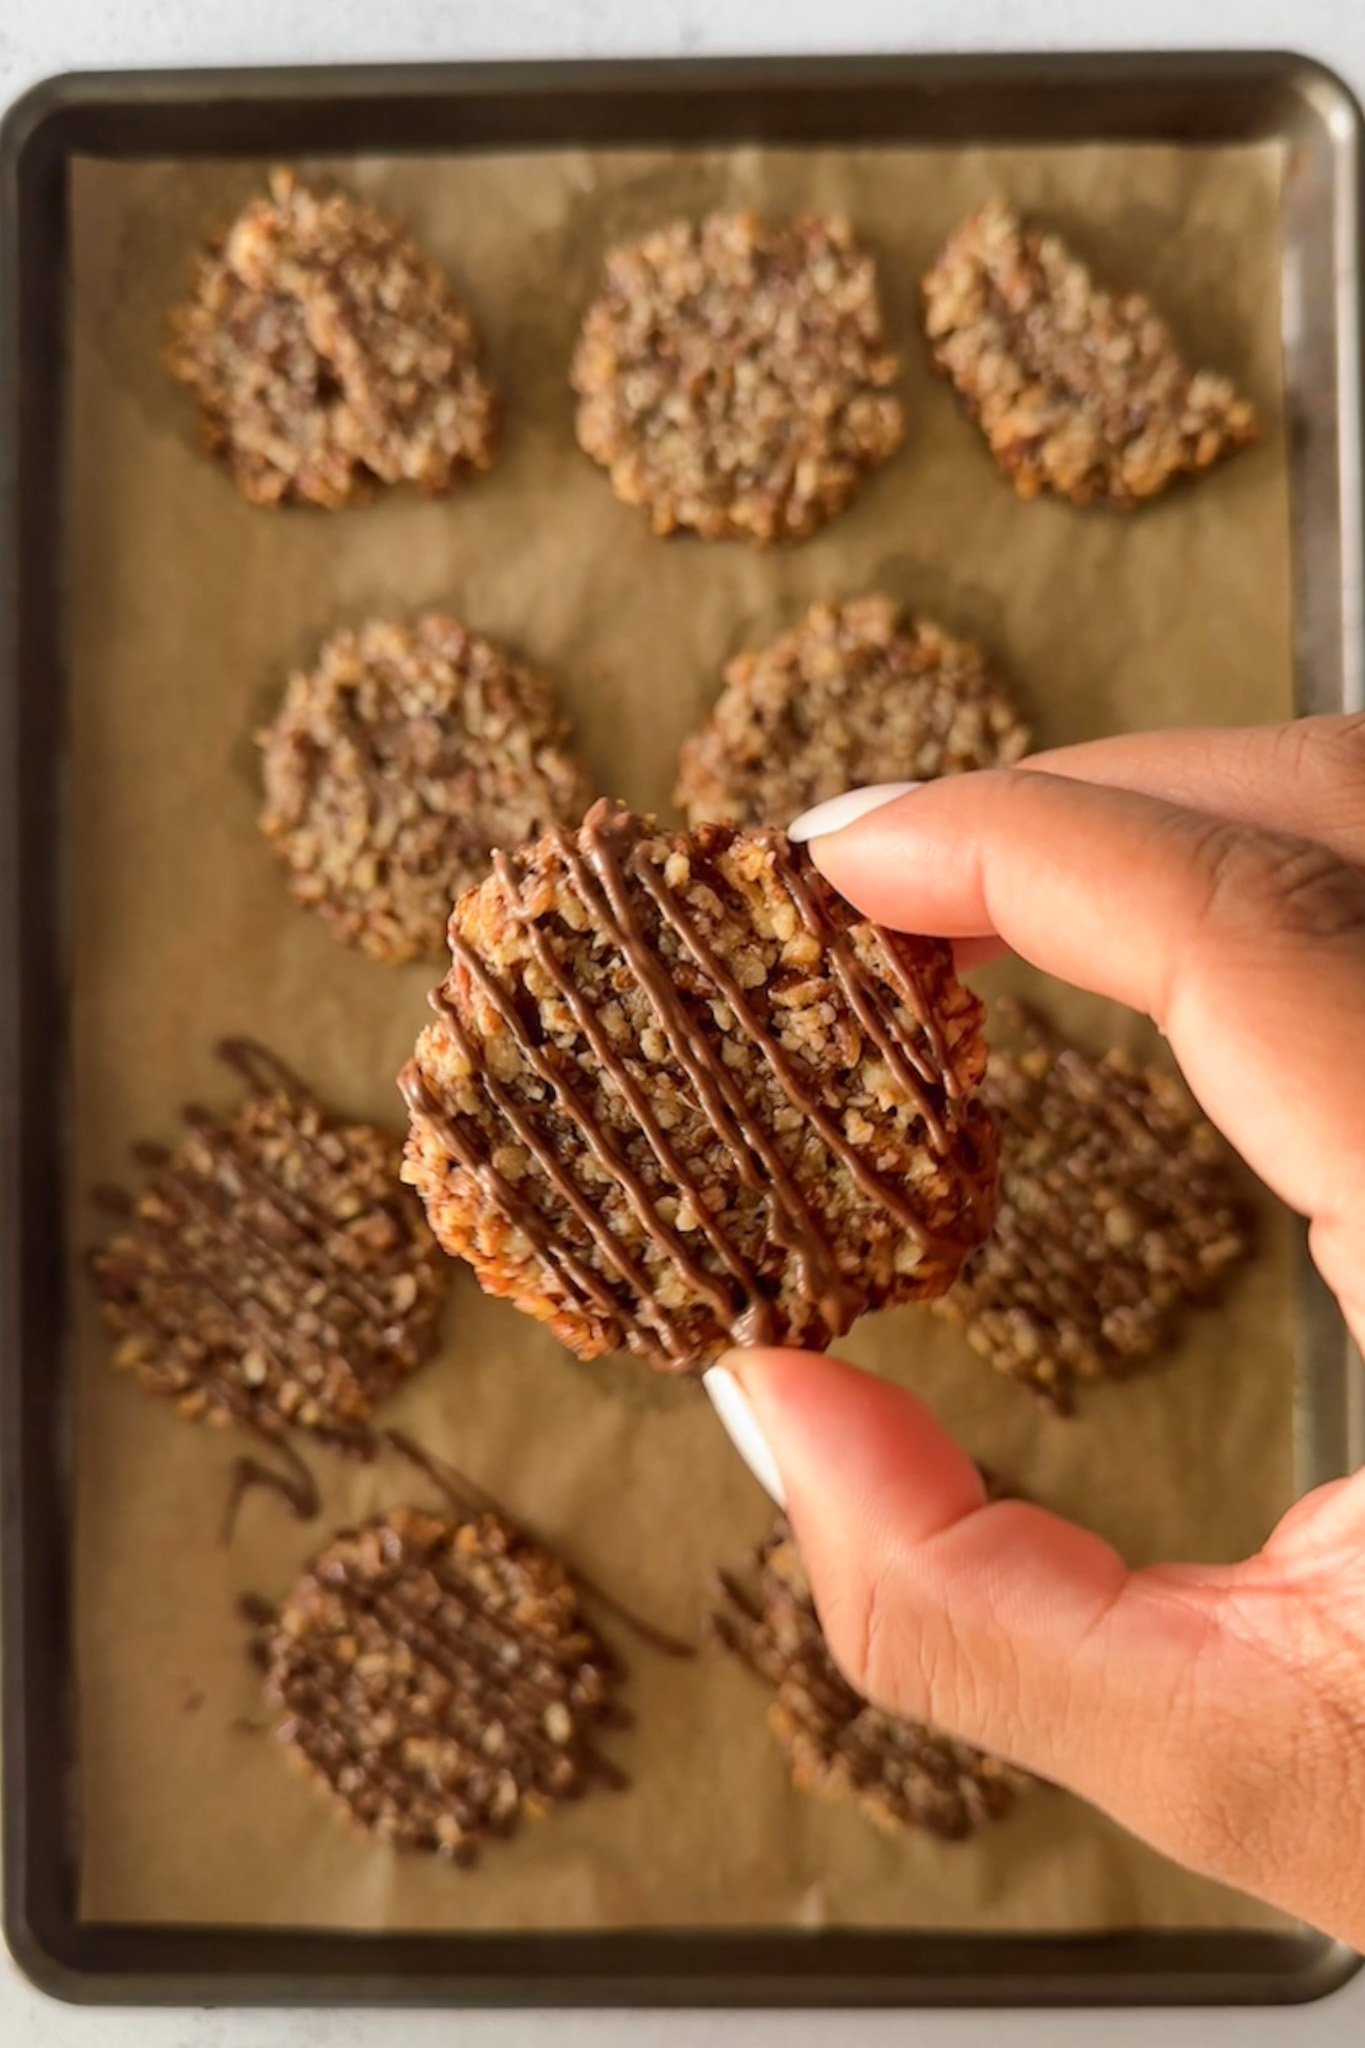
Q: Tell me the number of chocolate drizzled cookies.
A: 5